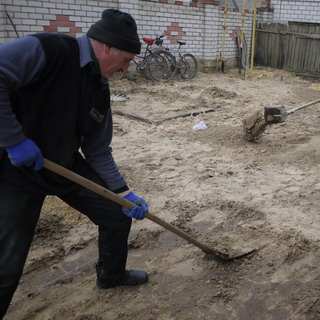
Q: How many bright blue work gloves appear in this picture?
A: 2